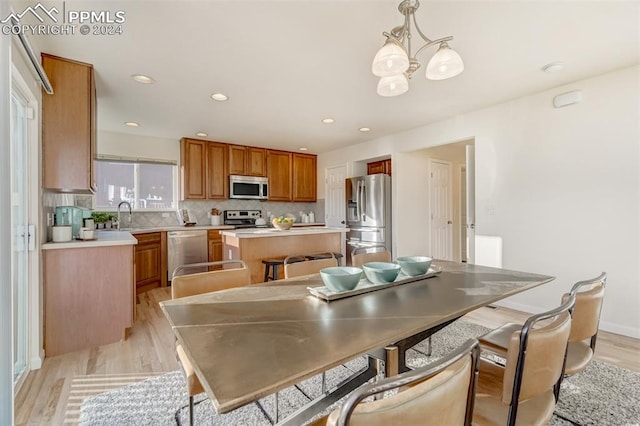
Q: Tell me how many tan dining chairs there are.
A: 6